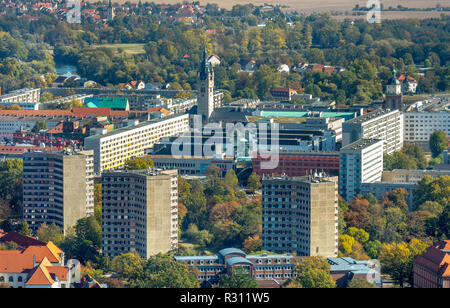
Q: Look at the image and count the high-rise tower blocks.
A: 3